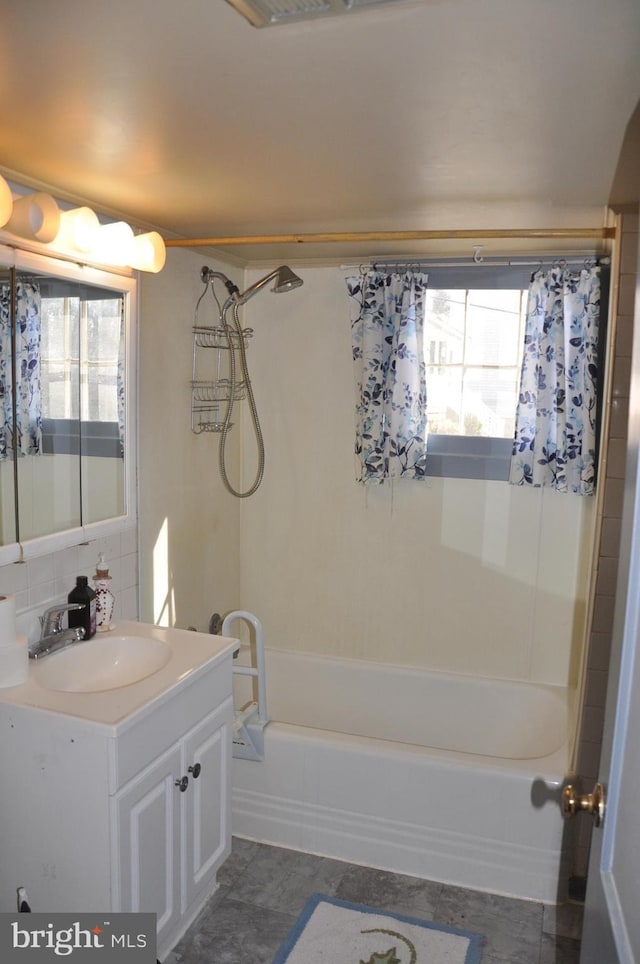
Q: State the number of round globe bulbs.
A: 5